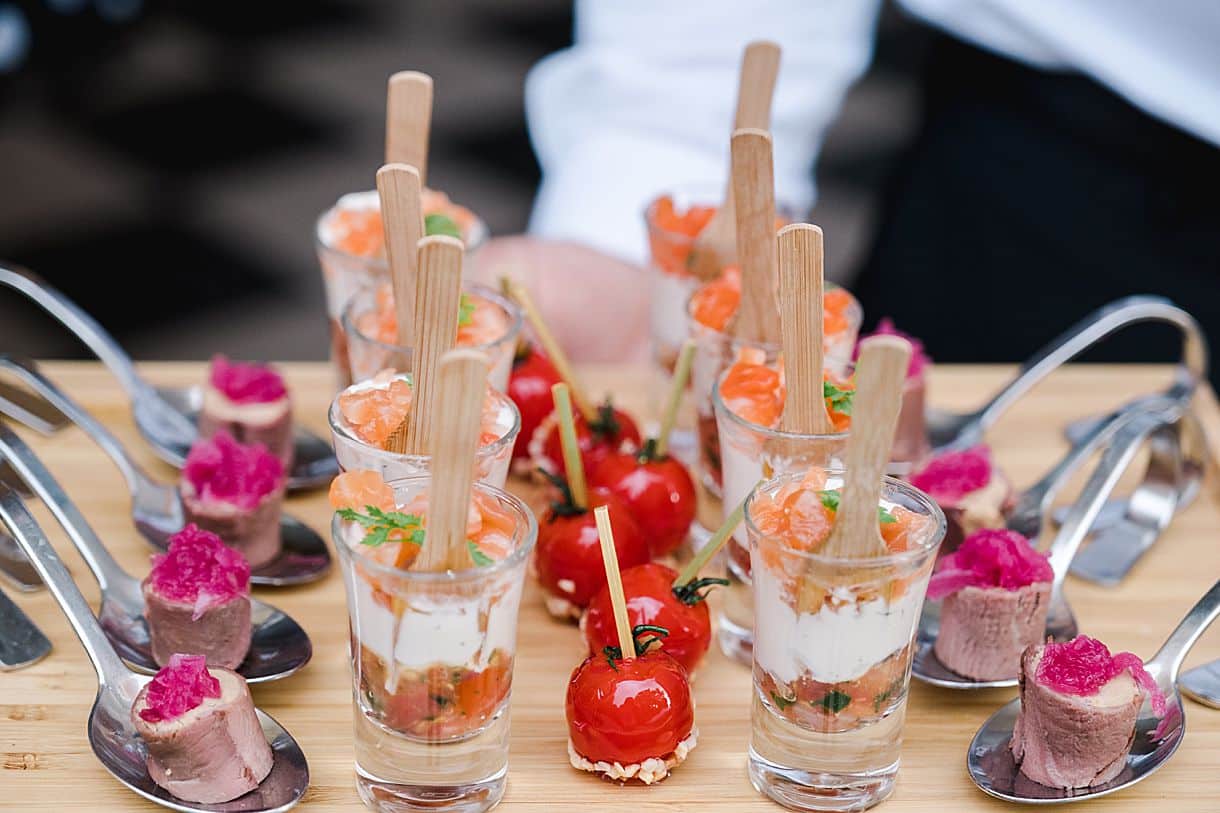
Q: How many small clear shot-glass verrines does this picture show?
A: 8